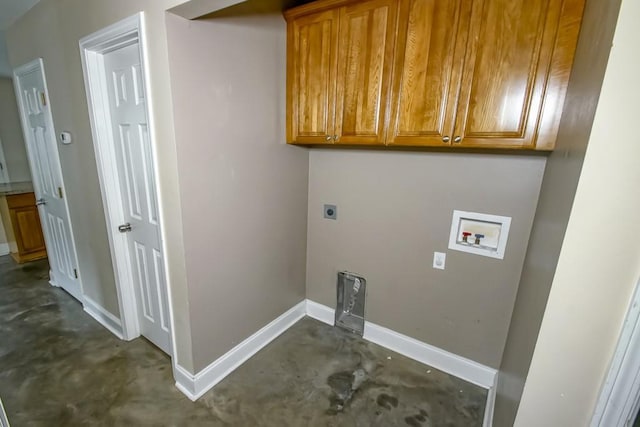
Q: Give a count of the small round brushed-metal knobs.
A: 4